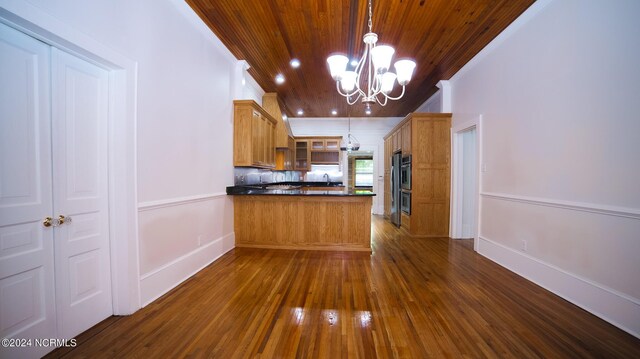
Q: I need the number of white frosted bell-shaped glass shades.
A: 5